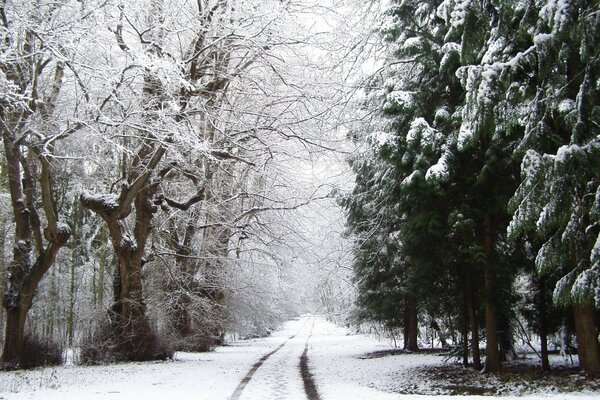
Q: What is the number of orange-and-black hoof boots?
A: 0